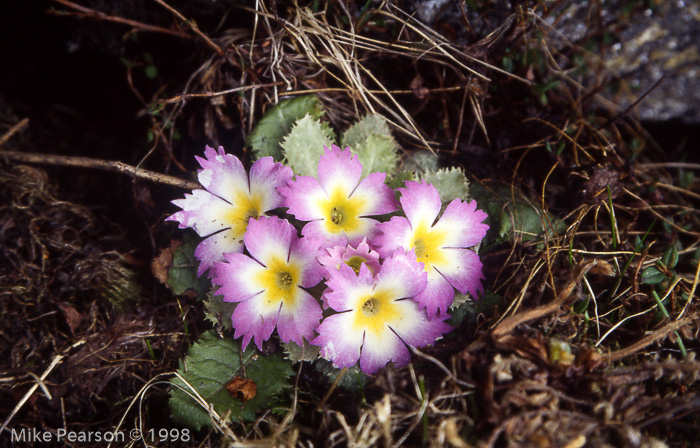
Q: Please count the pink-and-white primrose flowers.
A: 6